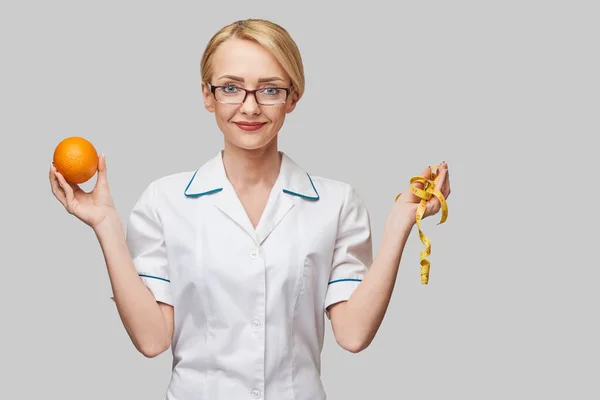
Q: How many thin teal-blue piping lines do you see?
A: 4